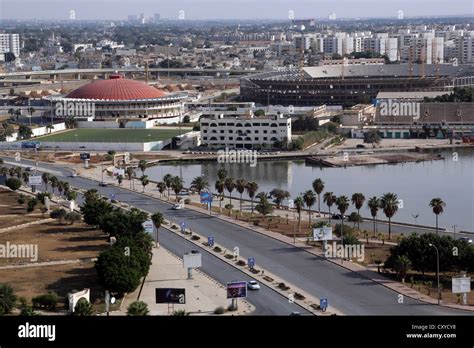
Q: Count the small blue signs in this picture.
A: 5